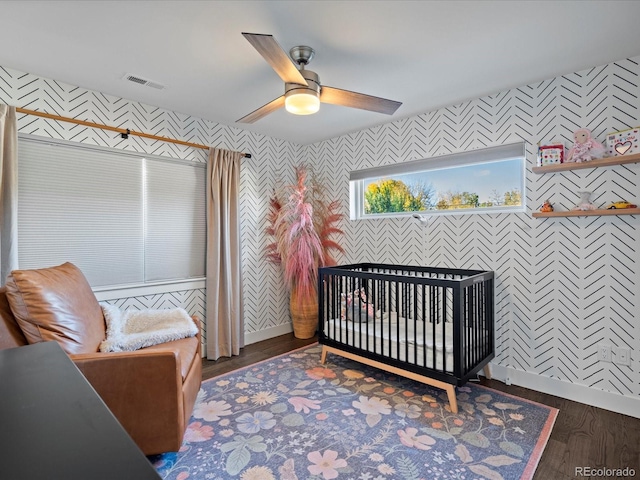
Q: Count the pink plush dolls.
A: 1